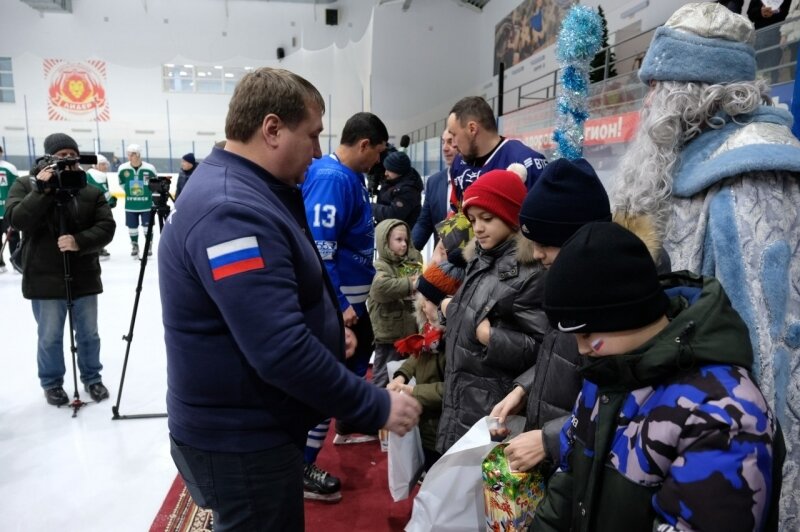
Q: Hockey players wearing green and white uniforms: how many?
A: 3